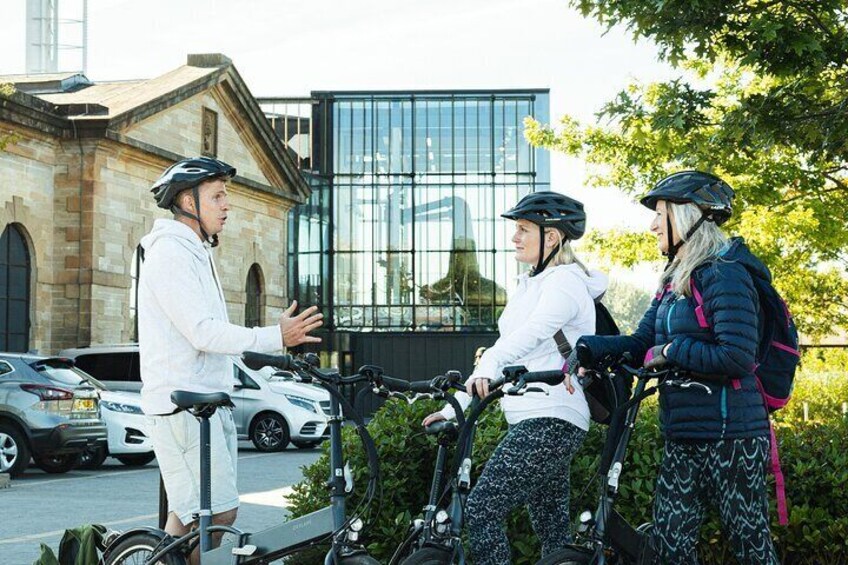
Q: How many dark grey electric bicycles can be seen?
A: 3